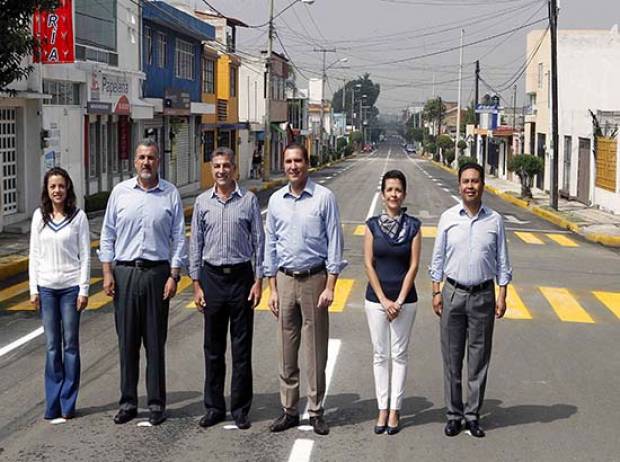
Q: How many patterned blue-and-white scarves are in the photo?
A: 1